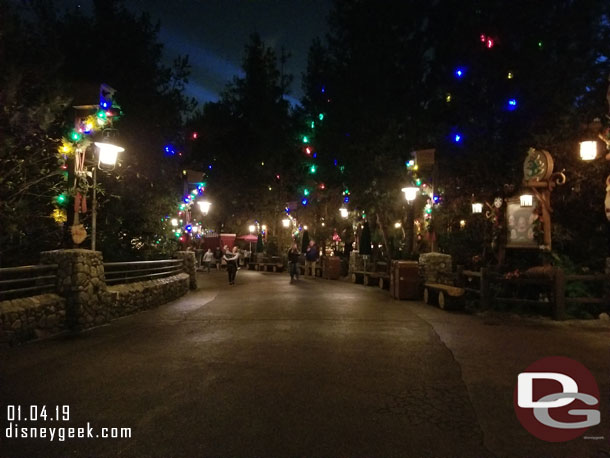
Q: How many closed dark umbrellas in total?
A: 3